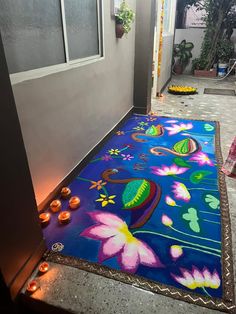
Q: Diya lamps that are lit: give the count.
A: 7